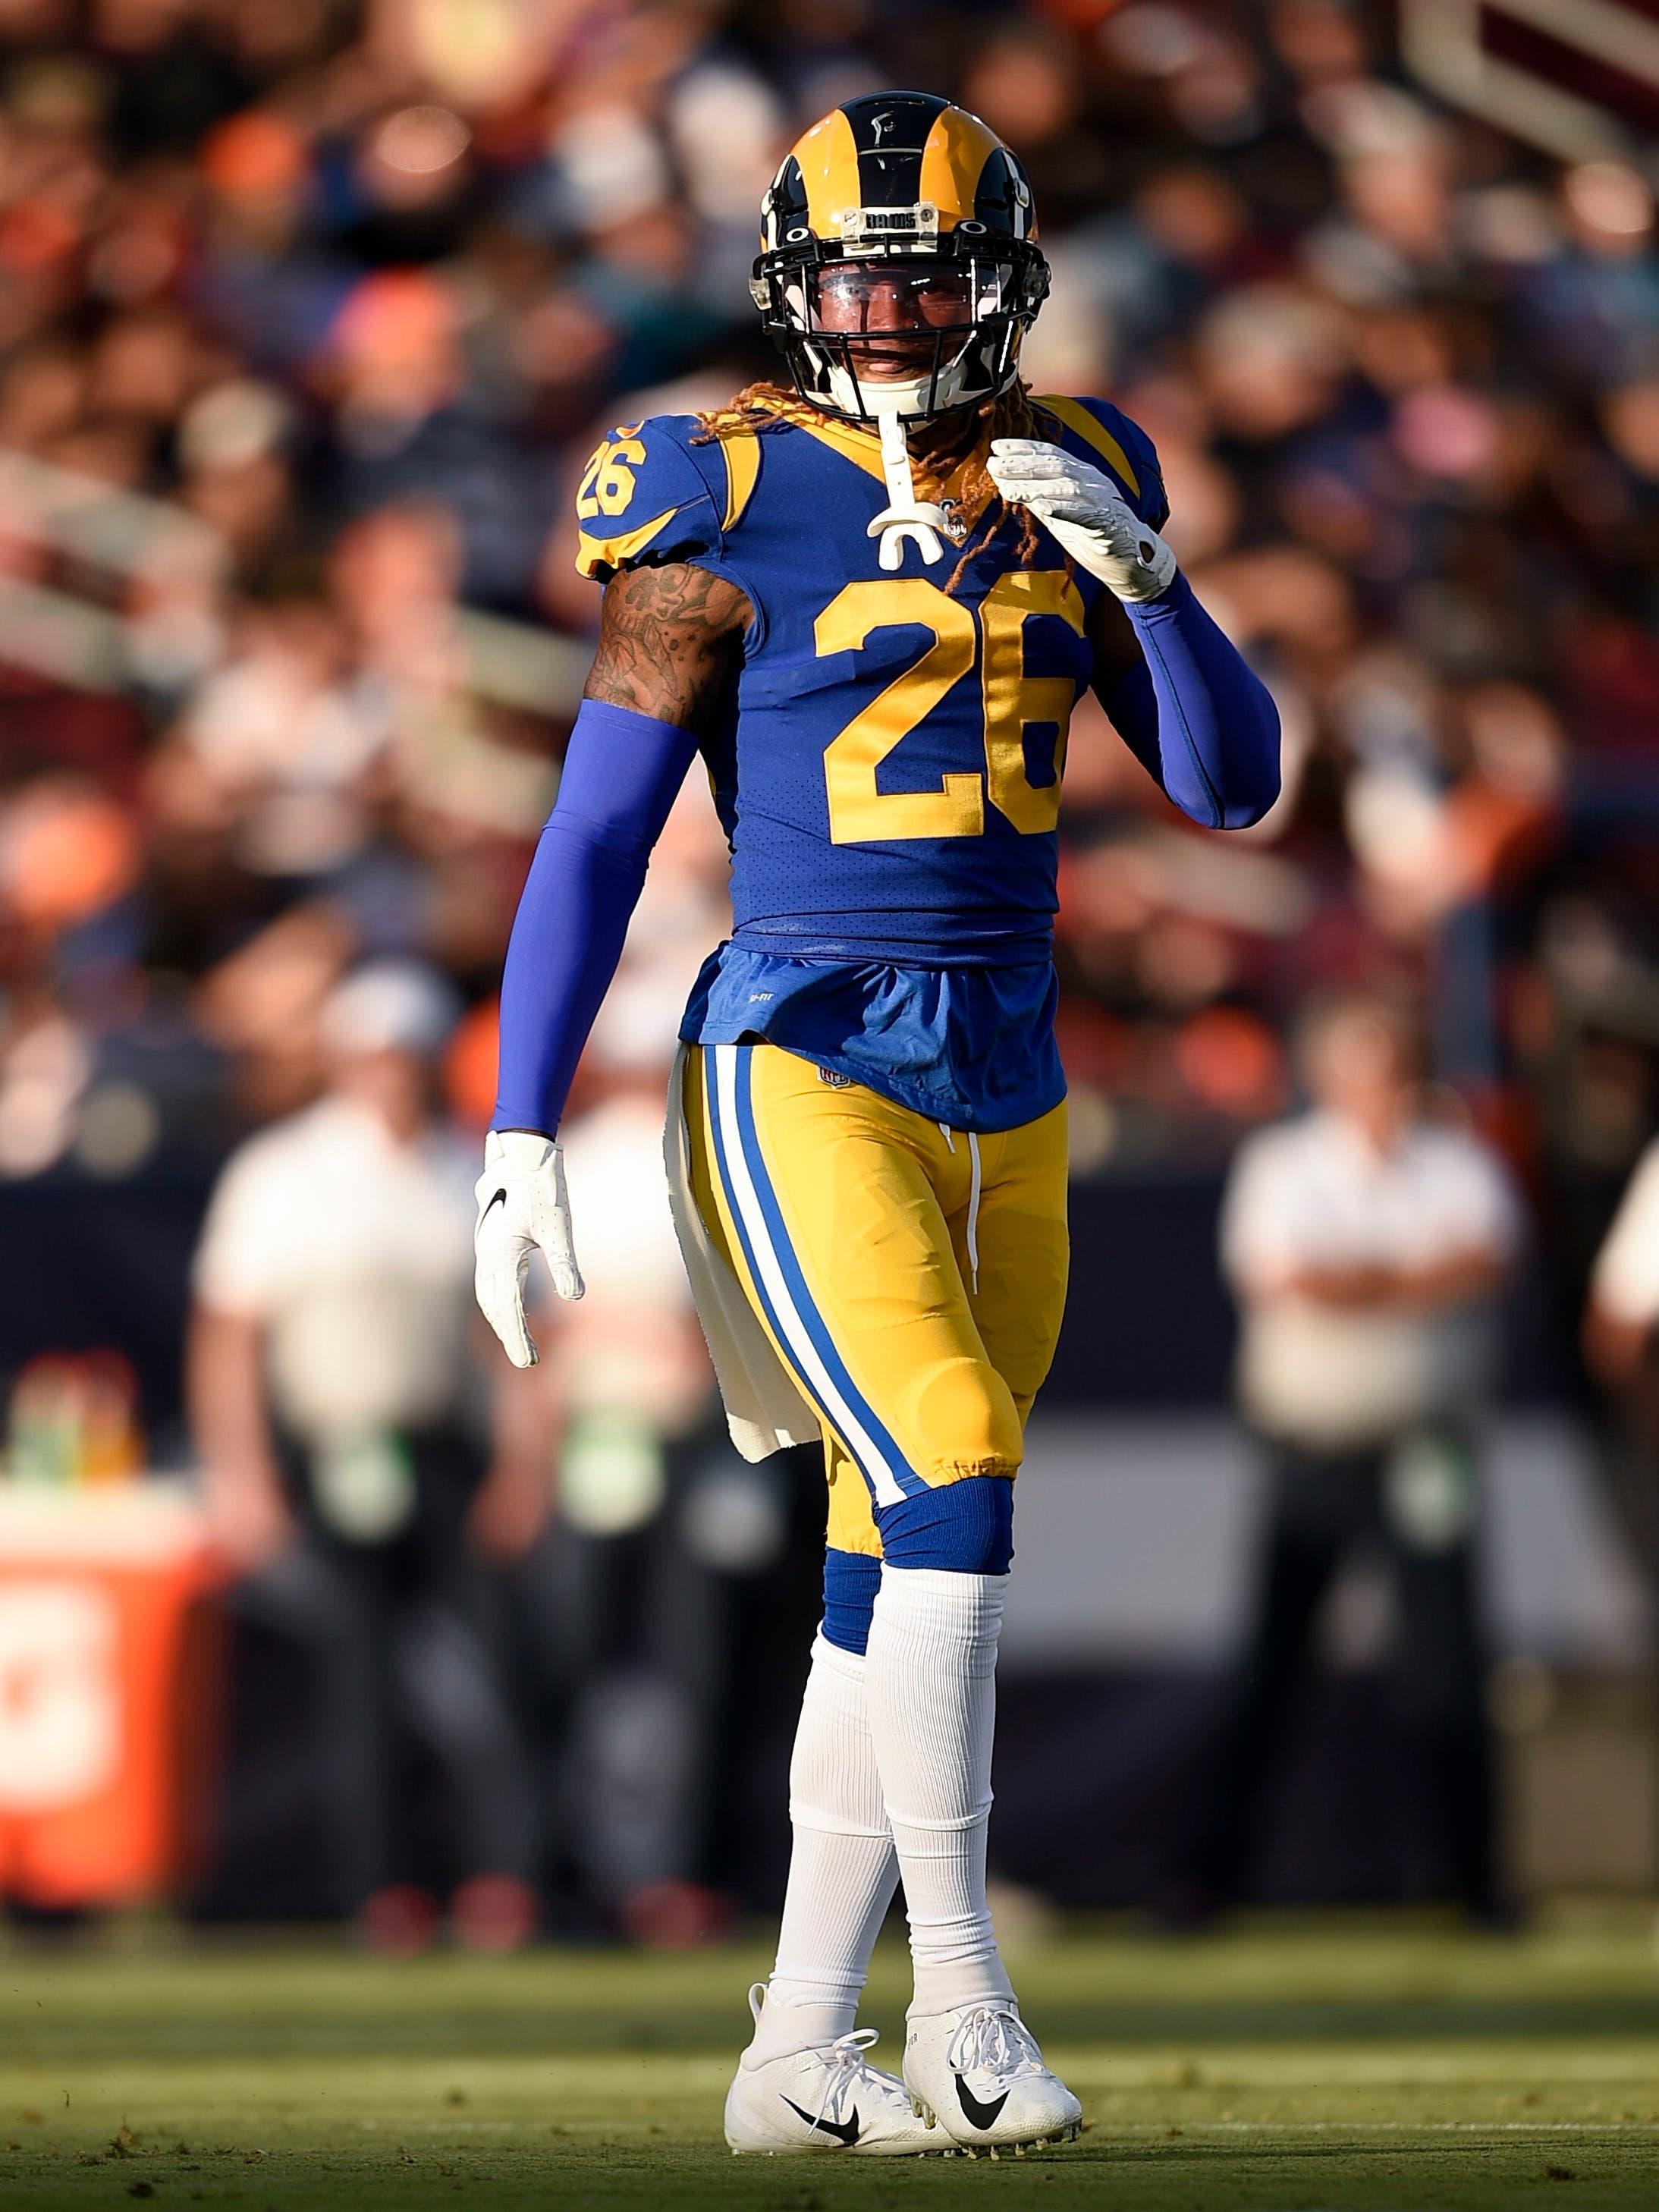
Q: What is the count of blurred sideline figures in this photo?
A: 4